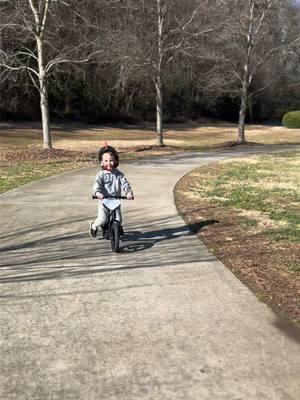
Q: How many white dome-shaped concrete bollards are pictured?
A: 0